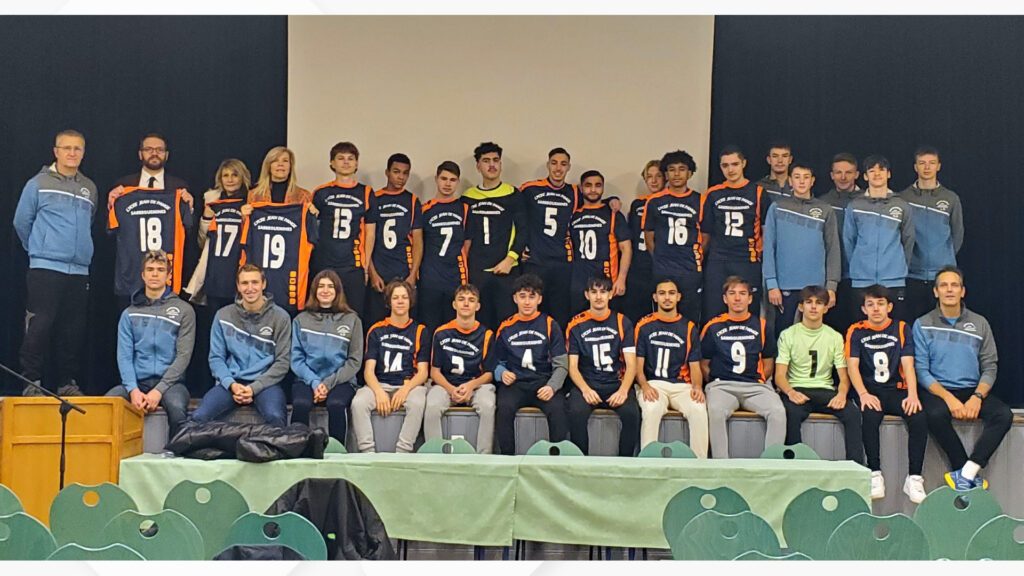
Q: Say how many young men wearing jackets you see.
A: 7